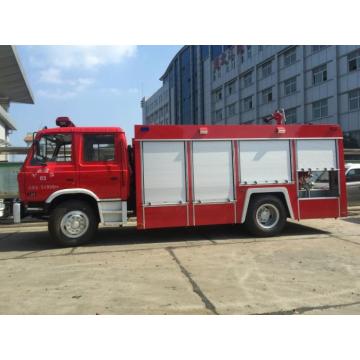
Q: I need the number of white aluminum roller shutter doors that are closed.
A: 3